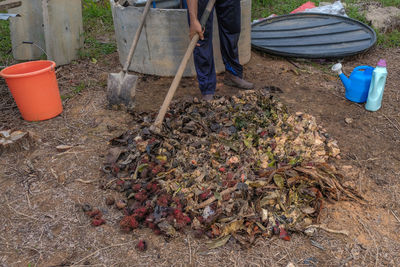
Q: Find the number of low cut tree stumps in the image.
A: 1